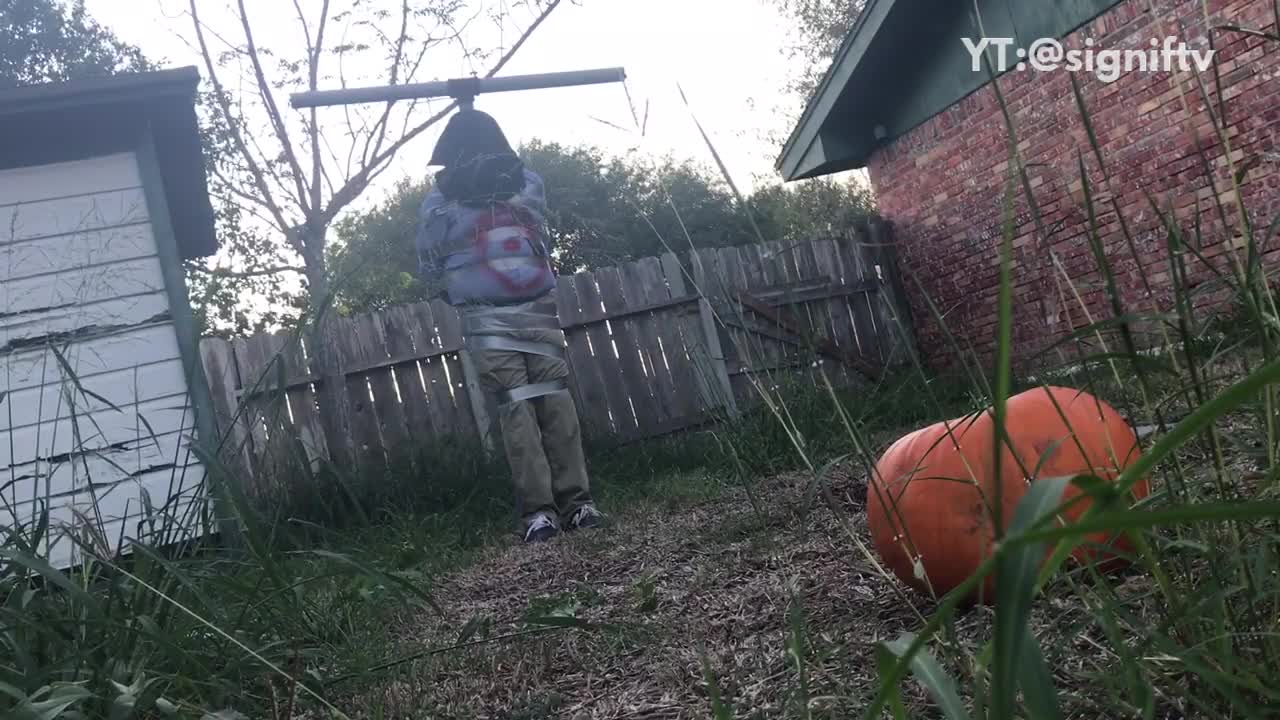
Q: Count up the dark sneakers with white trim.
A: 2